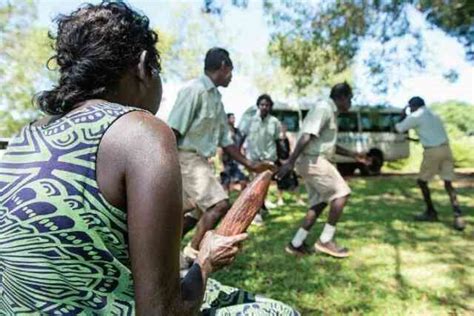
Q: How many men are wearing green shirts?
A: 4